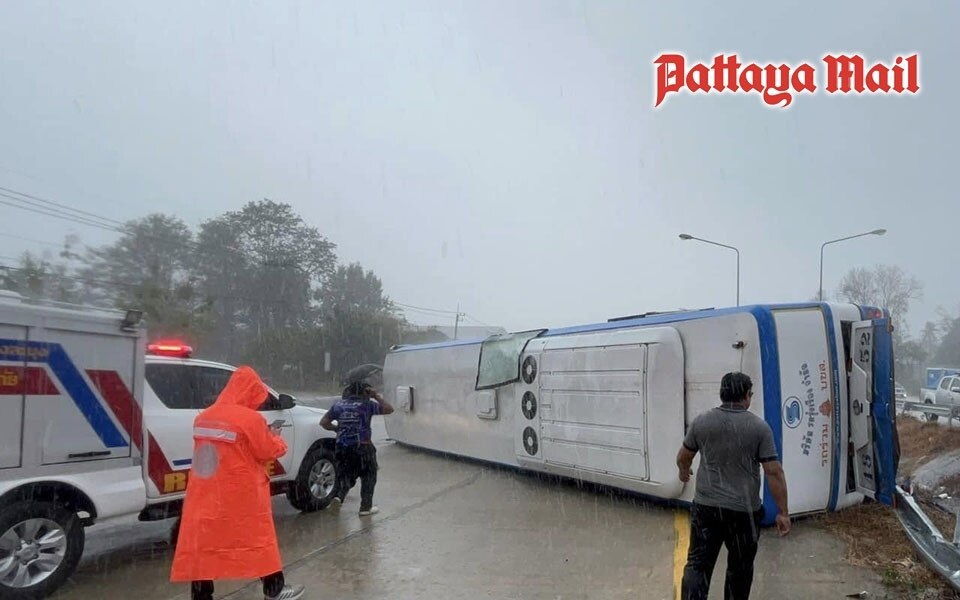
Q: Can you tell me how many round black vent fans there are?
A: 3